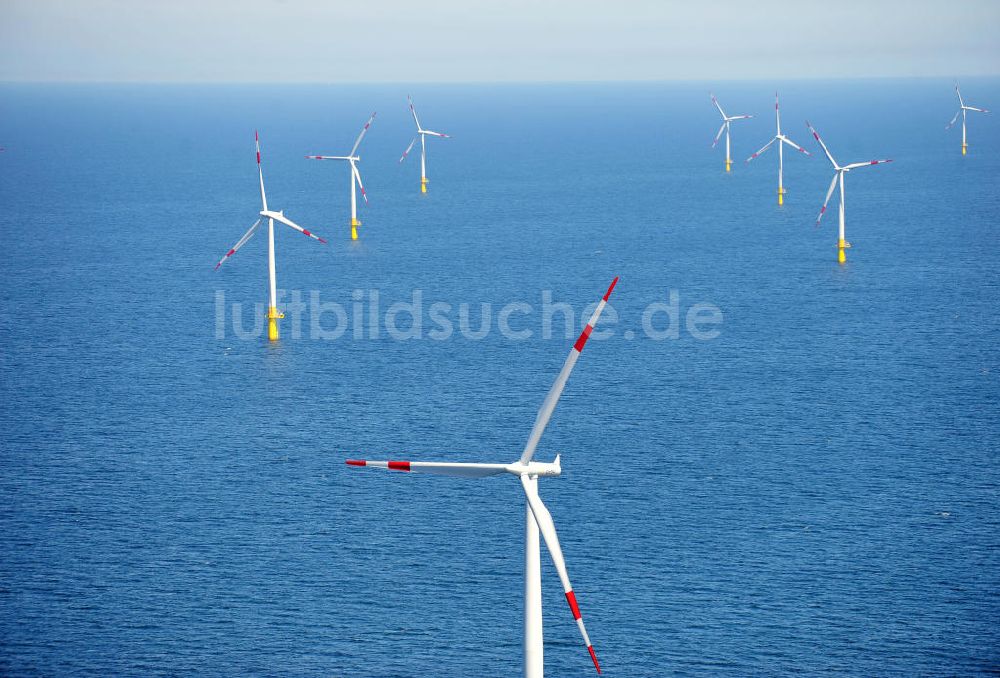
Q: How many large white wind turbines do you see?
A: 8